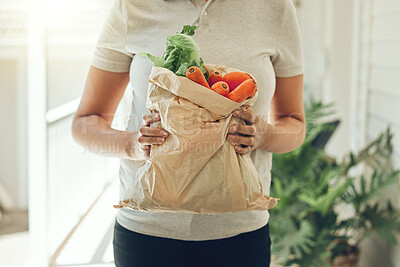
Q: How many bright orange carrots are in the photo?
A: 4